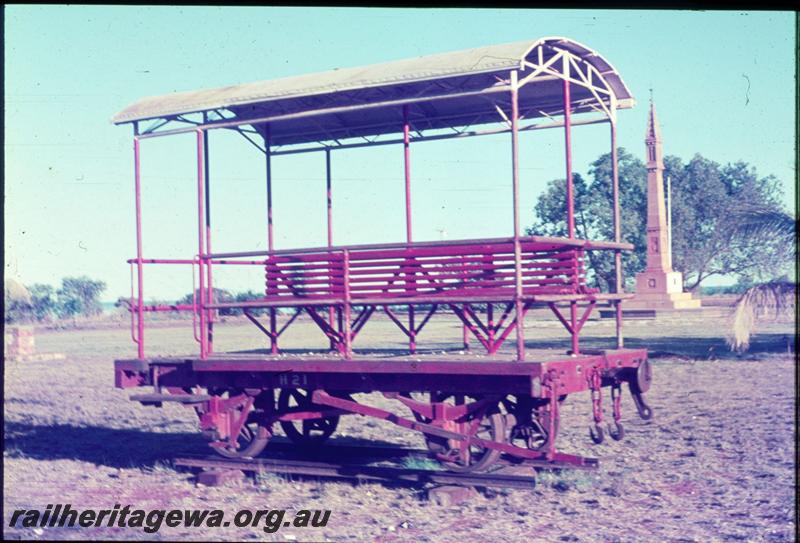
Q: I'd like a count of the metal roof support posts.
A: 9